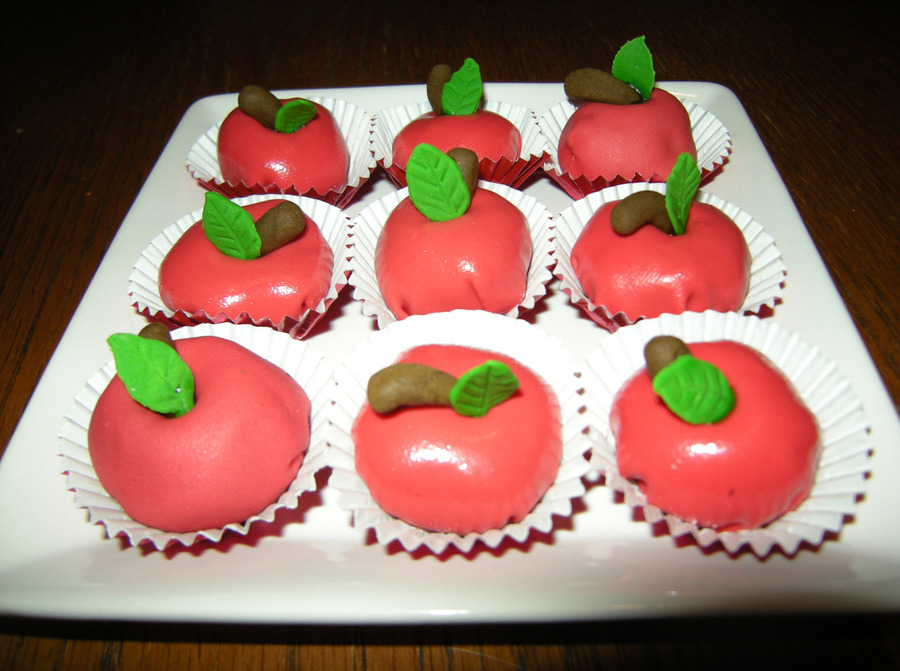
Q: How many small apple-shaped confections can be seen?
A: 9